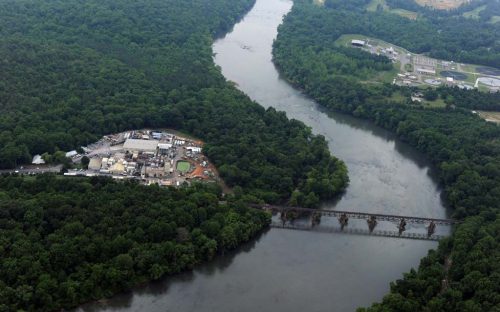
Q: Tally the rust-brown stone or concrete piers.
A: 6